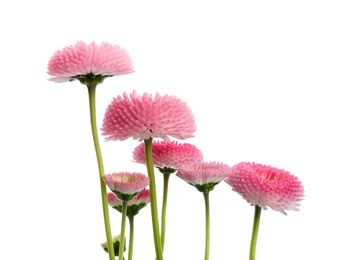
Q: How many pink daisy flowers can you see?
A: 7